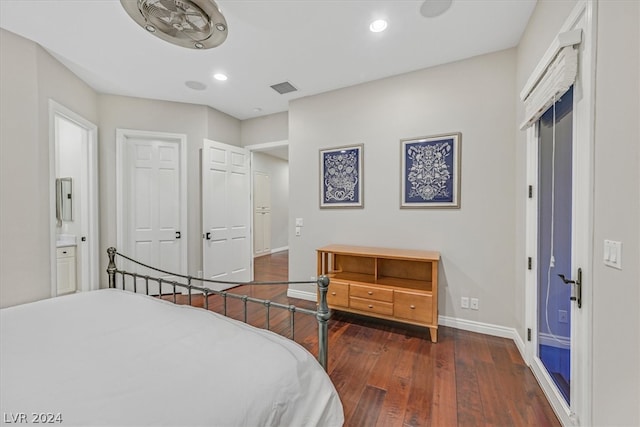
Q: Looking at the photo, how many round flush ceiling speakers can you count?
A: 2